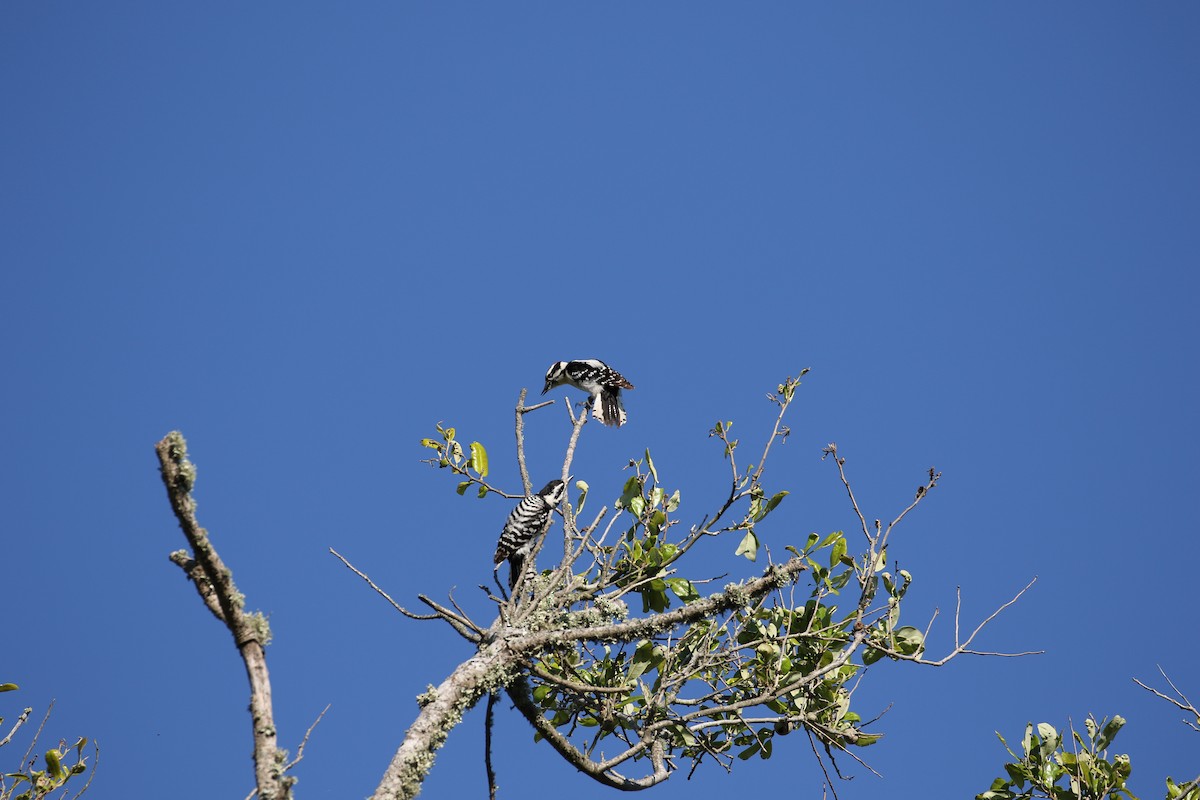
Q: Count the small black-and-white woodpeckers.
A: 2